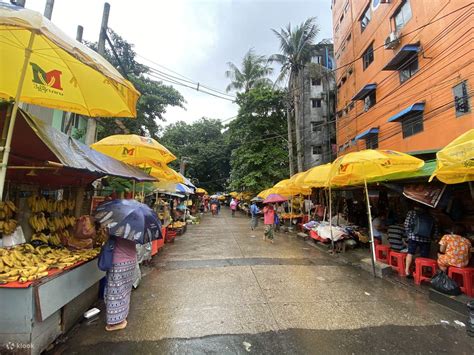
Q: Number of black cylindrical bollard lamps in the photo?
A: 0